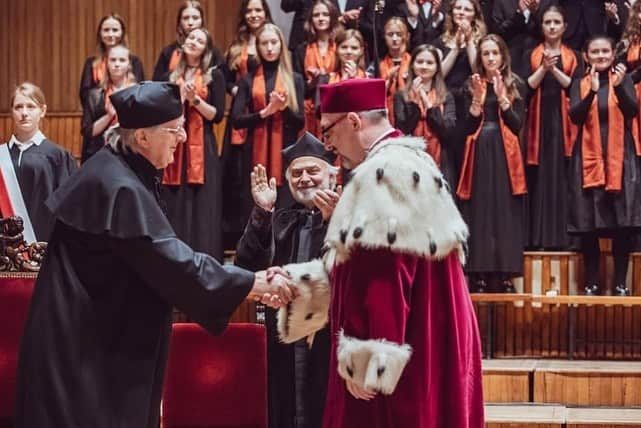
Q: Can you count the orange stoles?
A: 14